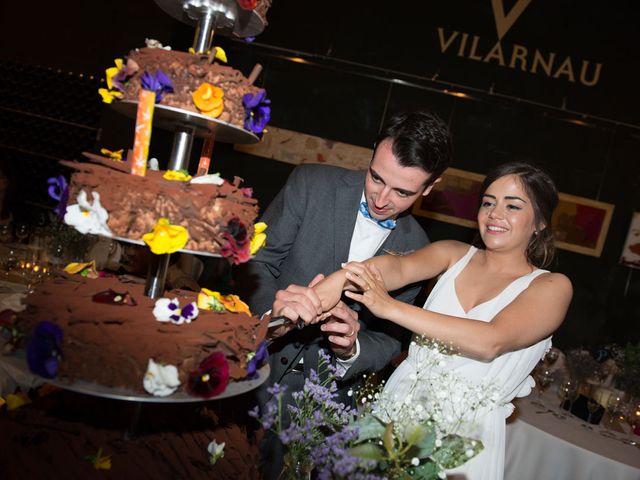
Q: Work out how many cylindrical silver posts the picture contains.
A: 3